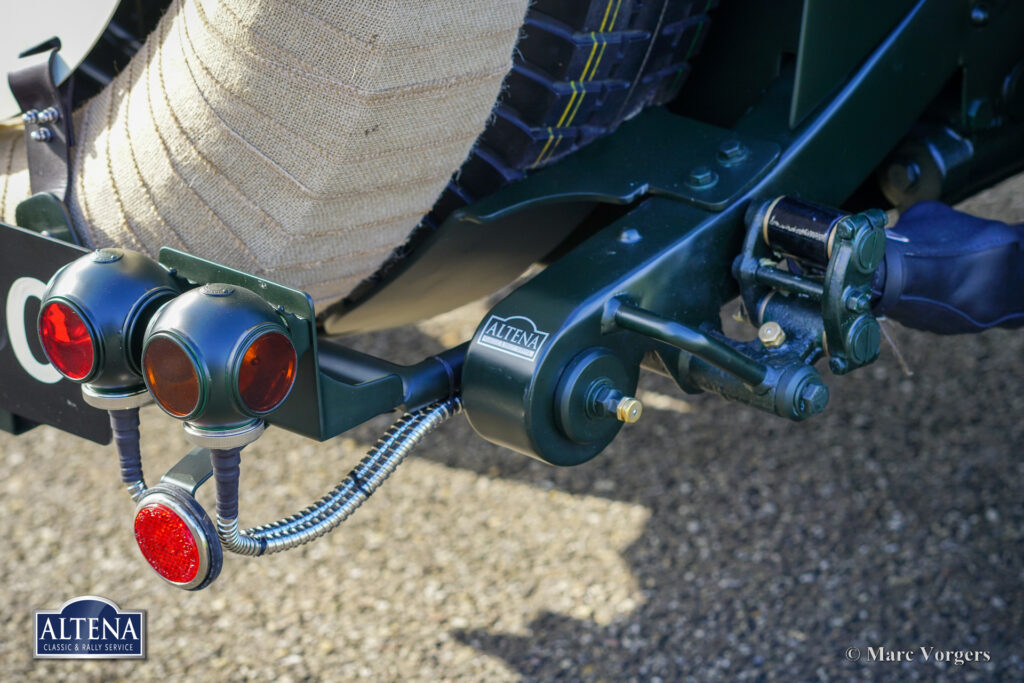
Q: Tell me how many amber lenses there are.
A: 2